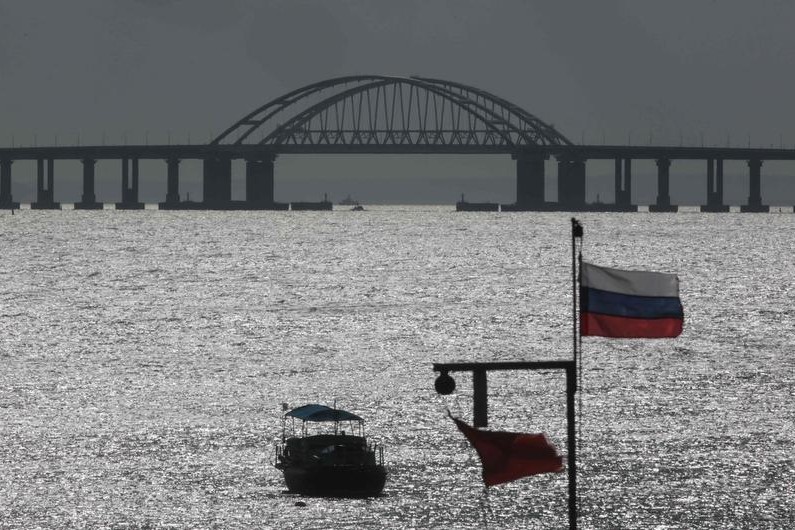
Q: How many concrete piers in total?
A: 13